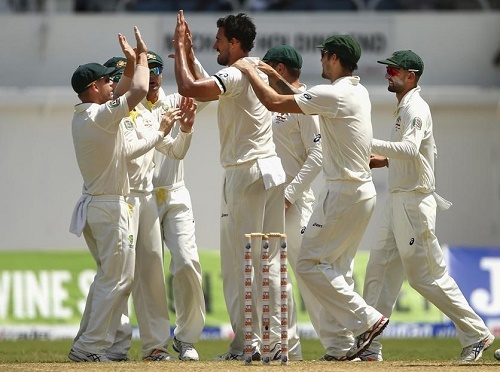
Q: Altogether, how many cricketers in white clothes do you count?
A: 7